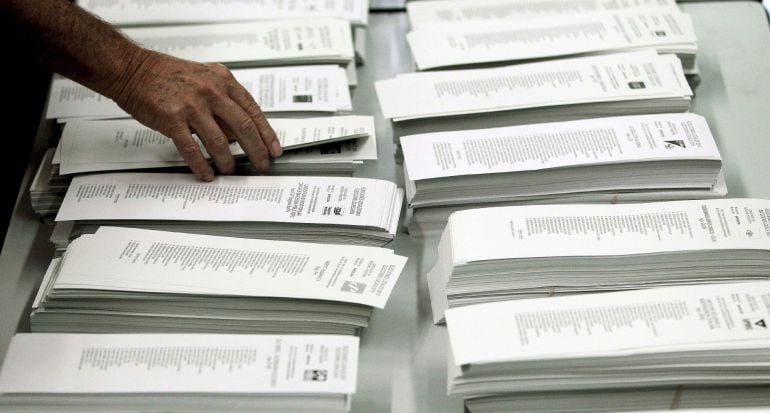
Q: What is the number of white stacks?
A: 13